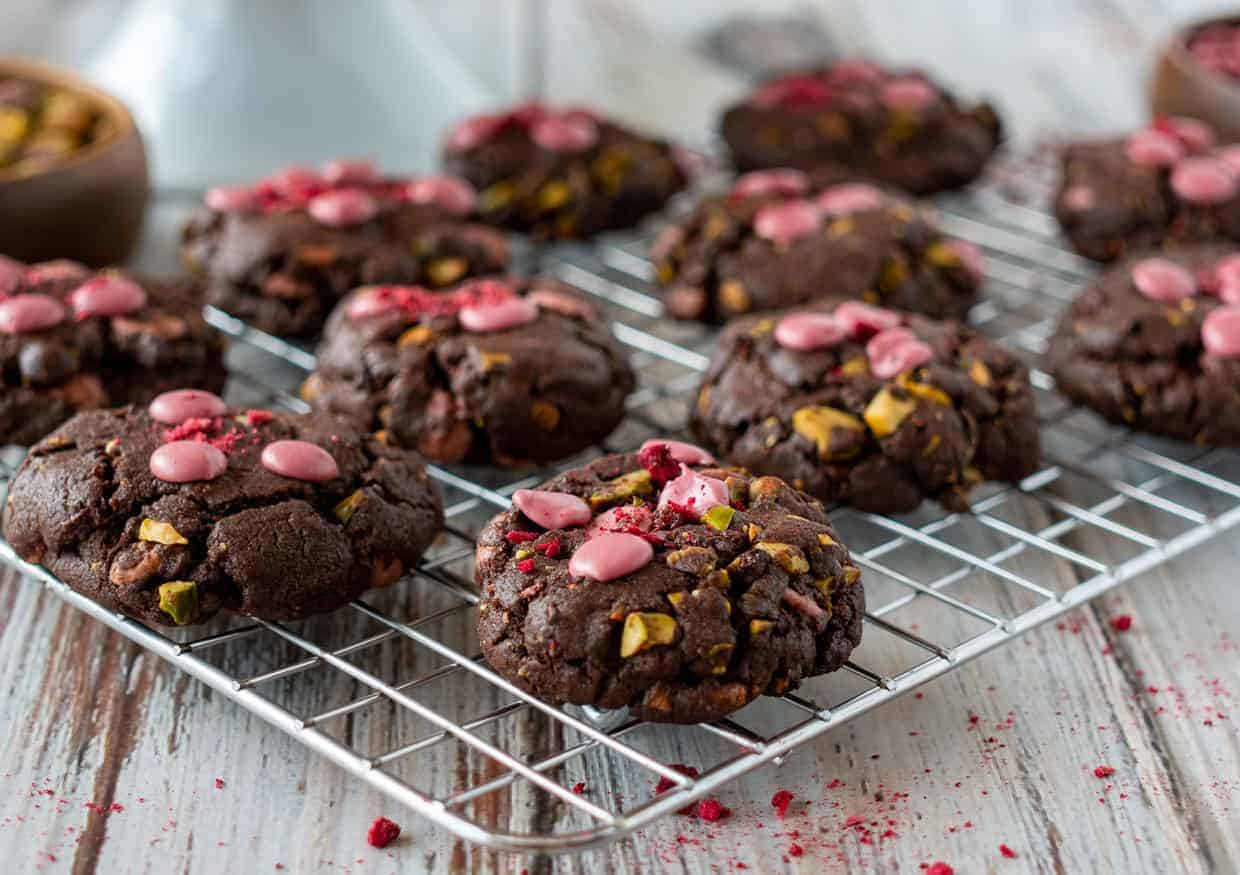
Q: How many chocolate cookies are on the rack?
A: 11